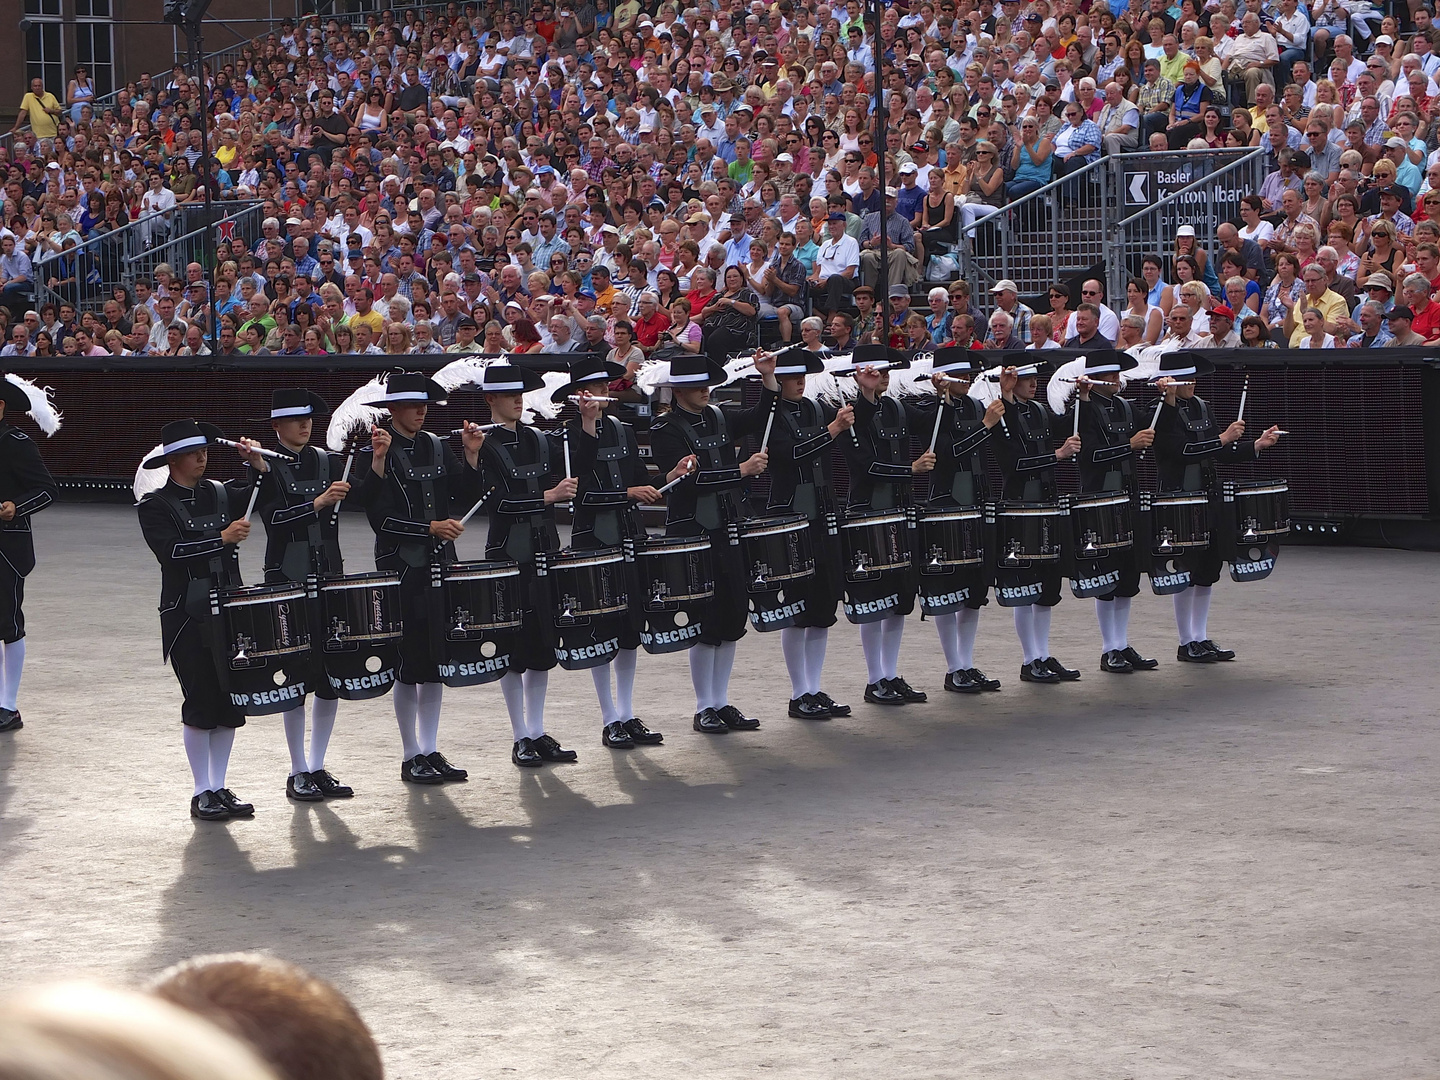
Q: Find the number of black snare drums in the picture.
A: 12